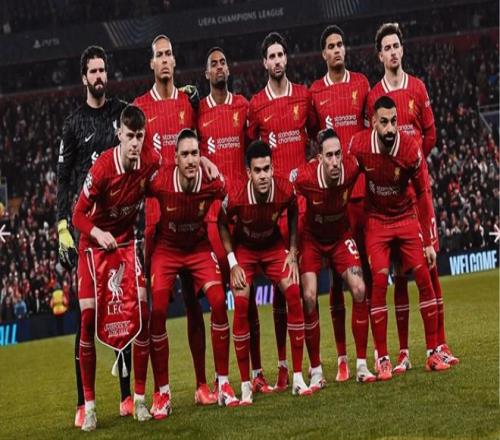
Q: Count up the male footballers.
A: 11